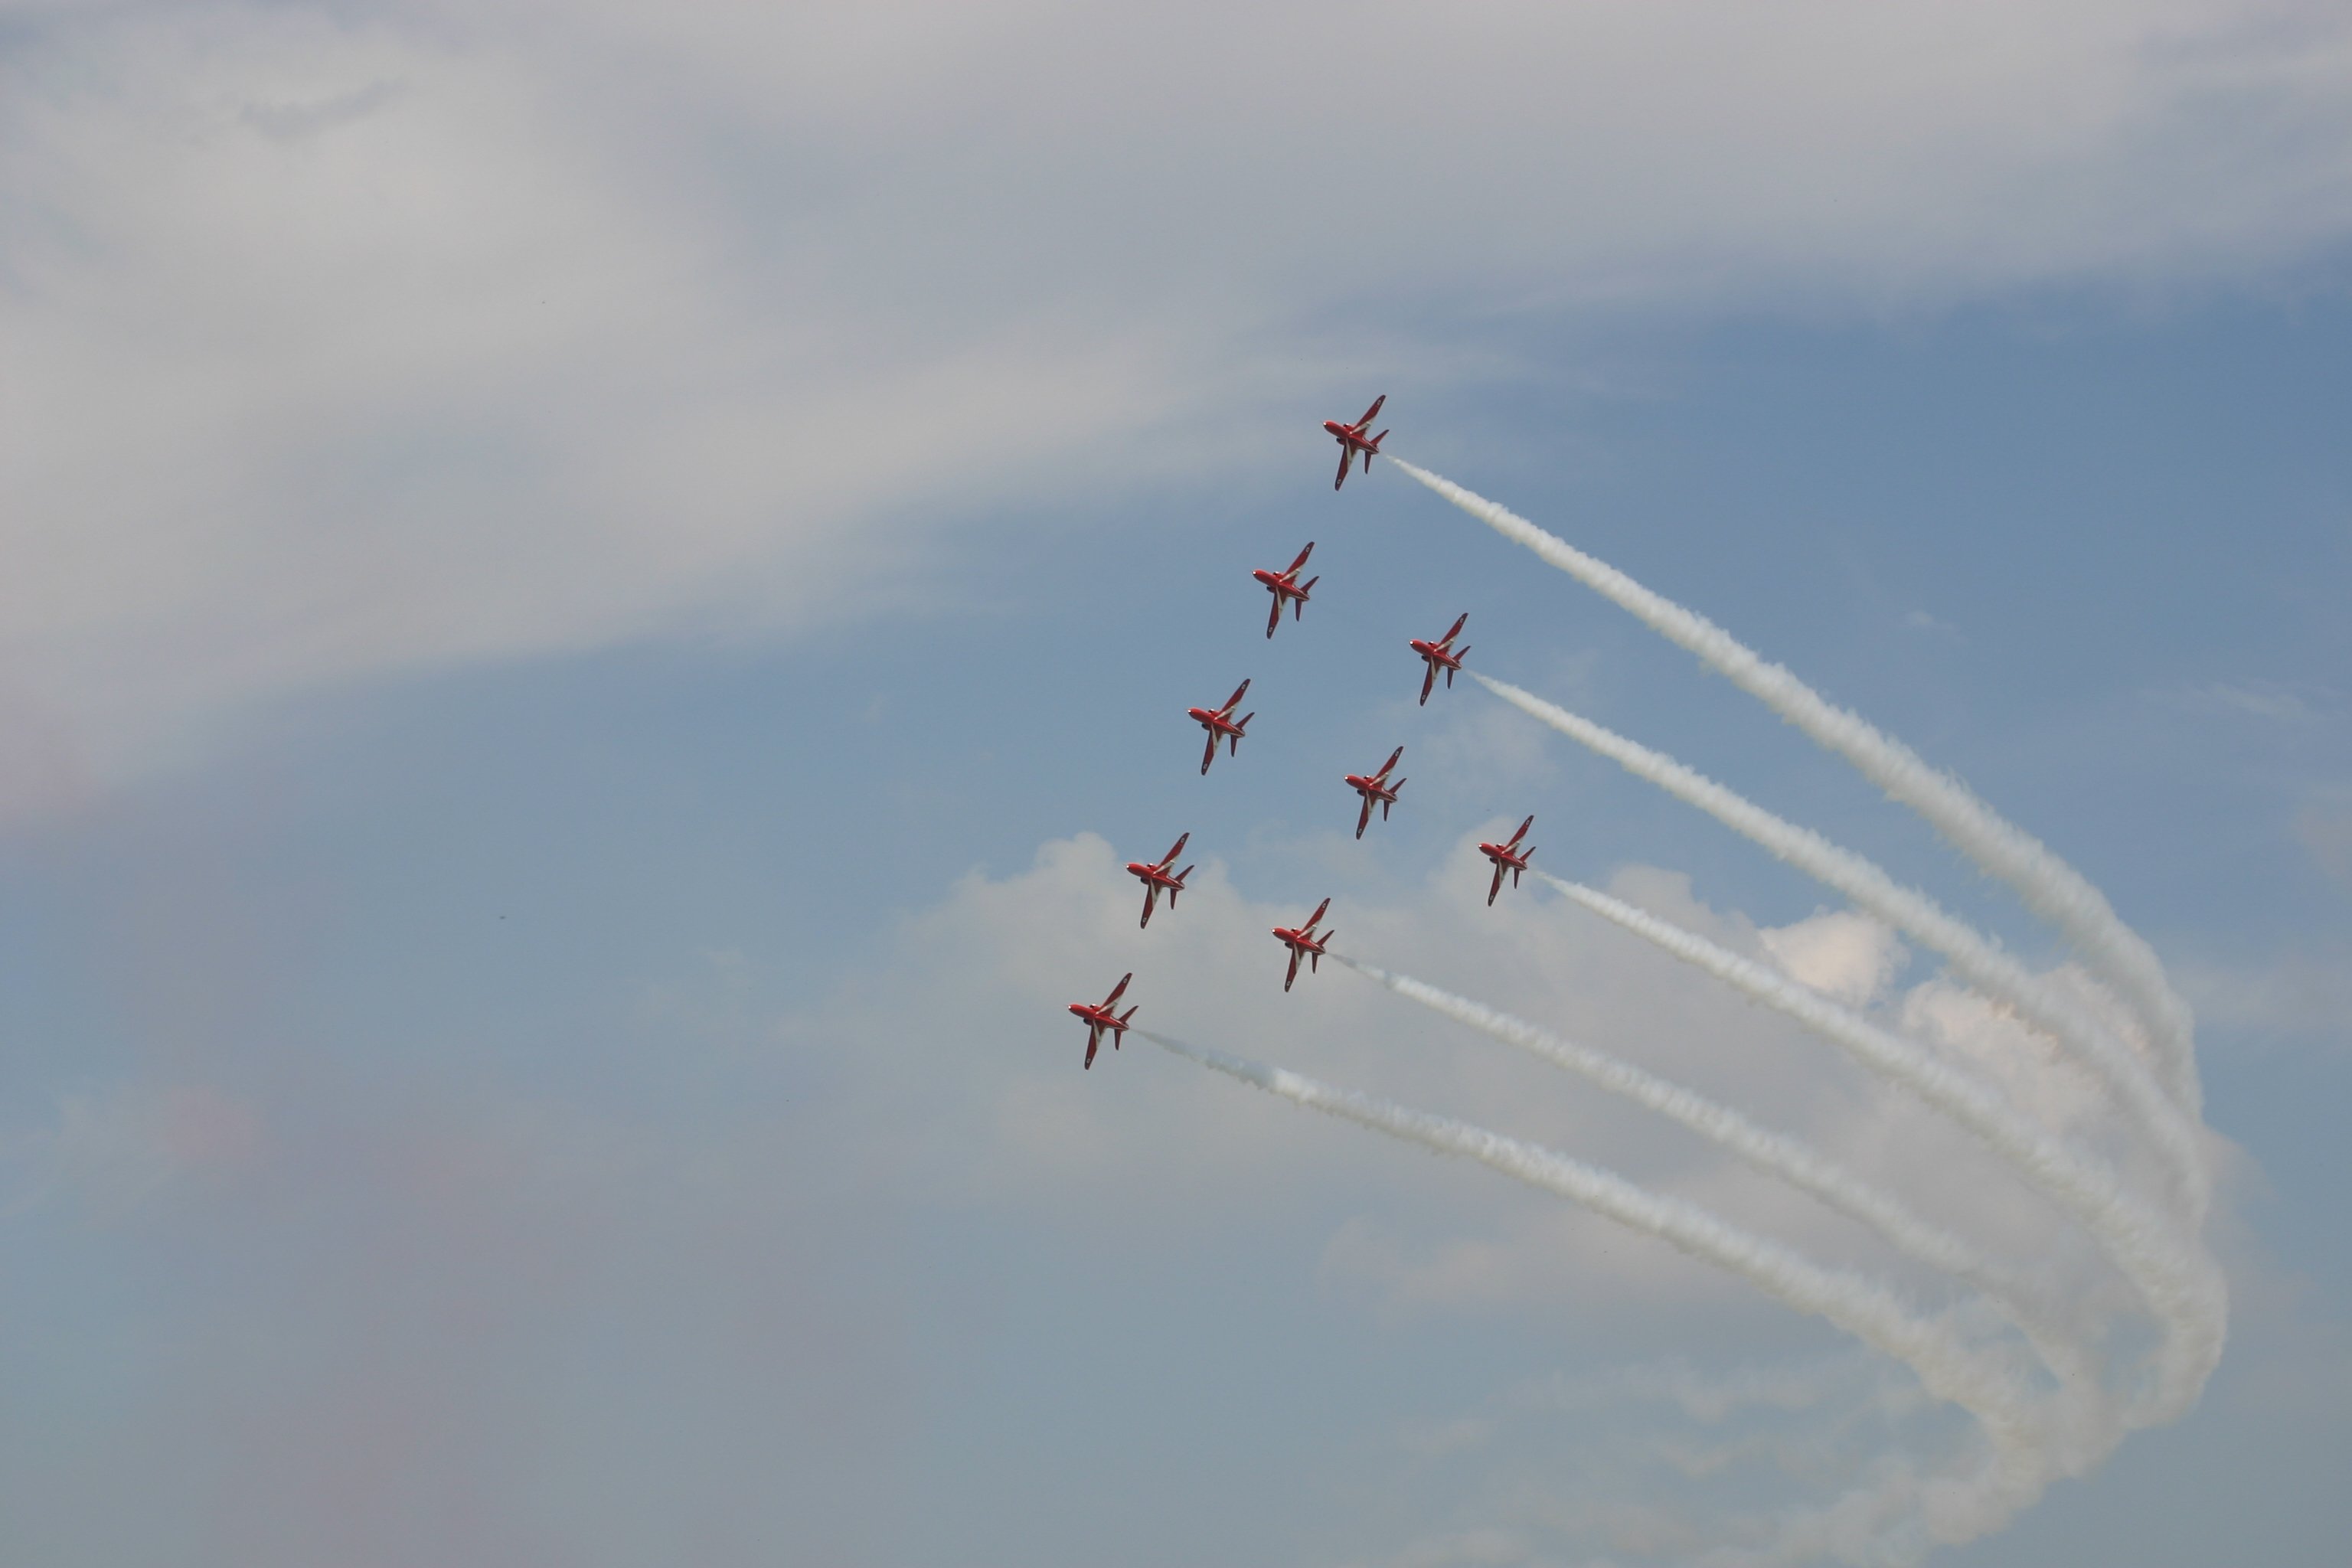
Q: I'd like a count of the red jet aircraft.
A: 9